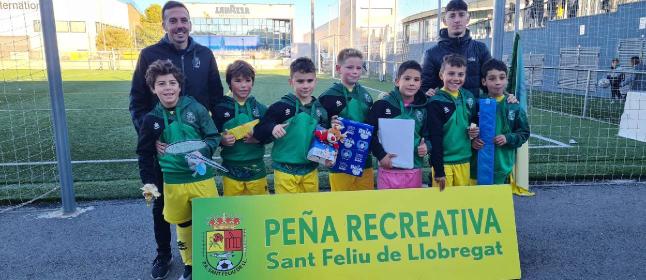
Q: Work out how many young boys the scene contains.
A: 7